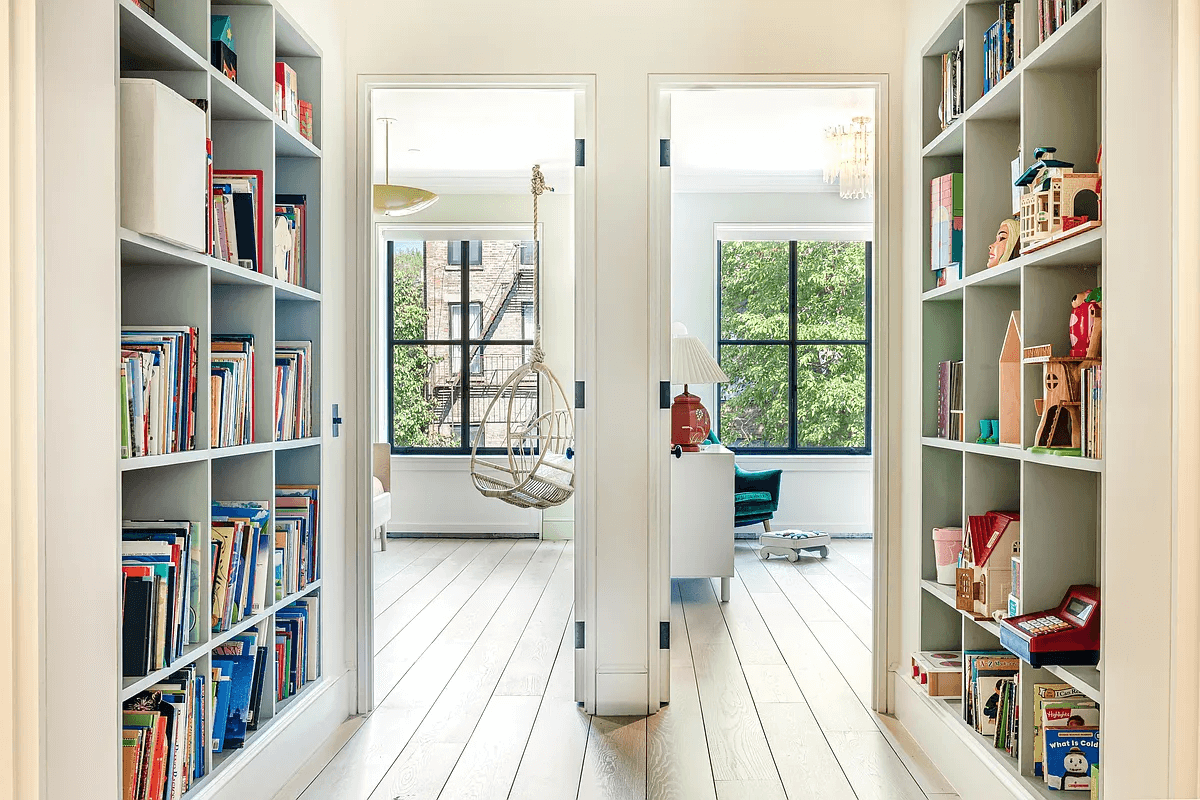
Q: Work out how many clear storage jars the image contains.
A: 0